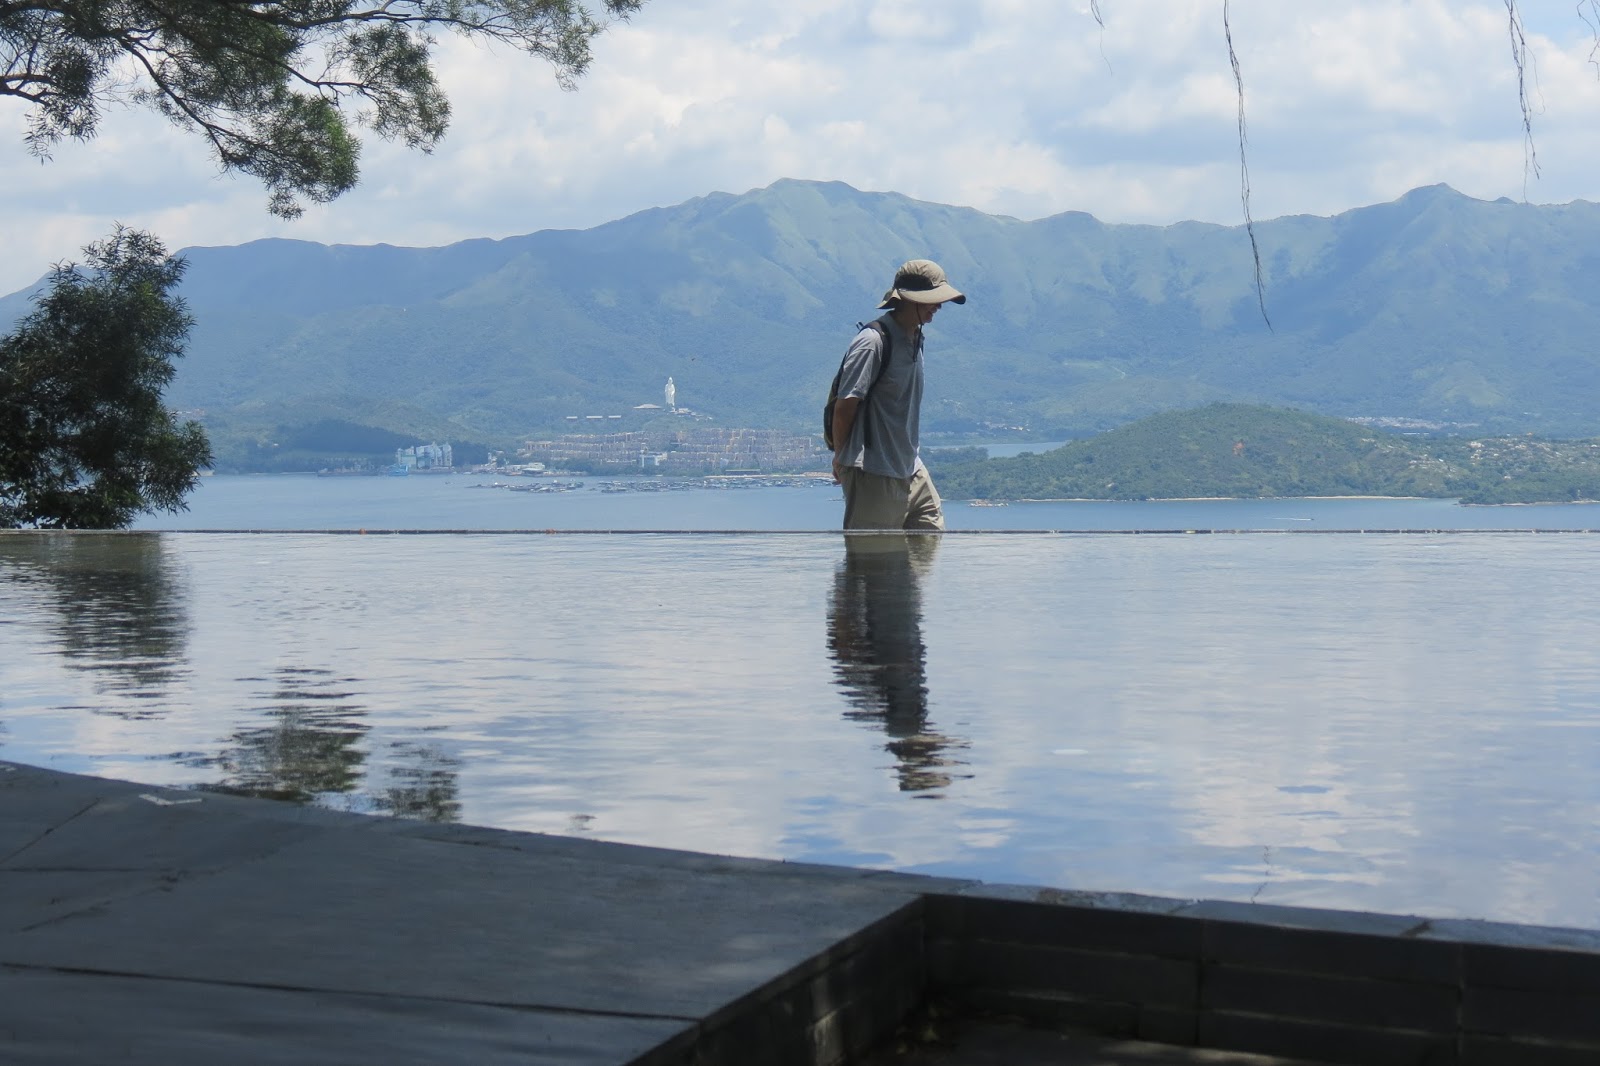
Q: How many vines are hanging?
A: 4